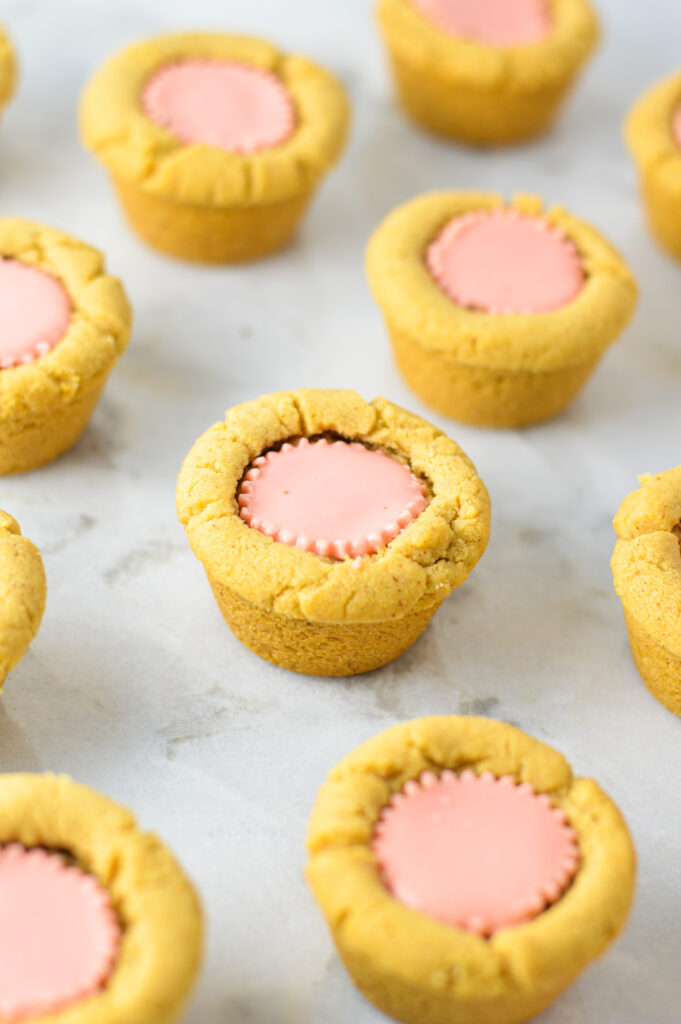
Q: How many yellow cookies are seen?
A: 11